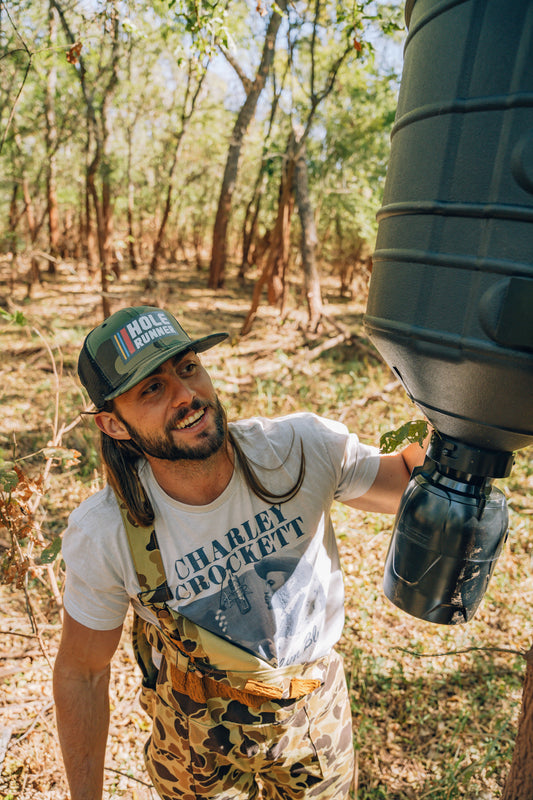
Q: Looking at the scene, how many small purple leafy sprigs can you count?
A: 0